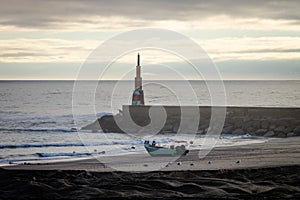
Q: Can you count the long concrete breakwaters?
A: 1